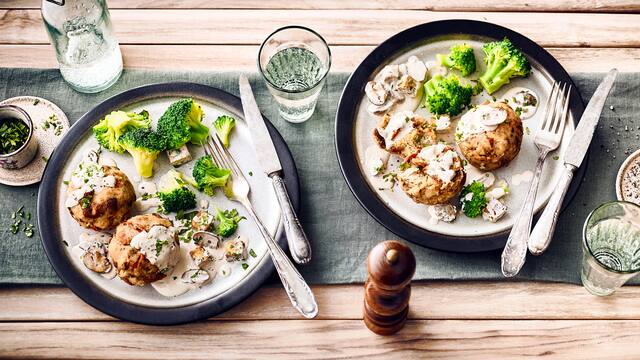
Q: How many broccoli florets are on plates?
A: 11